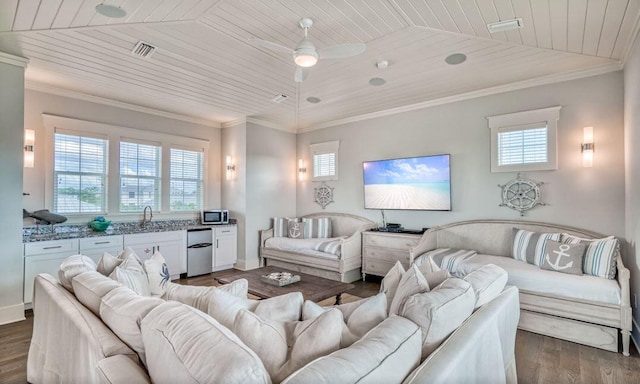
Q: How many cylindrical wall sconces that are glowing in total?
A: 4